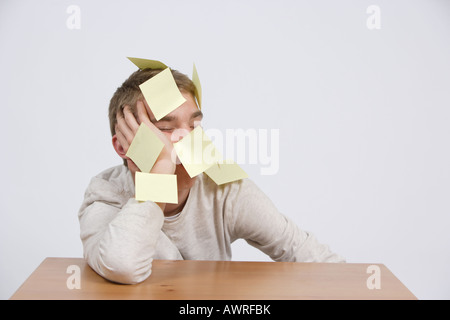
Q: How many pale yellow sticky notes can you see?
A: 7